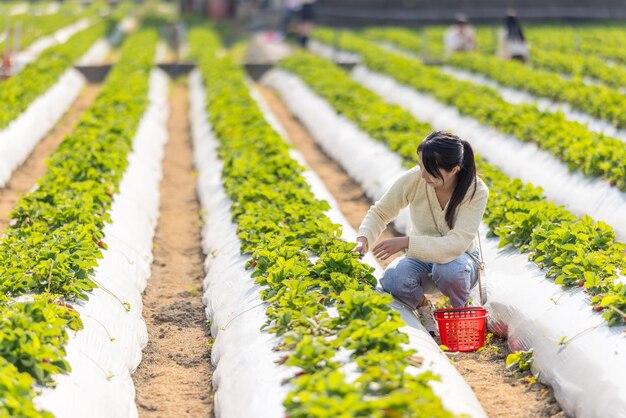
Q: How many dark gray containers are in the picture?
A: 0